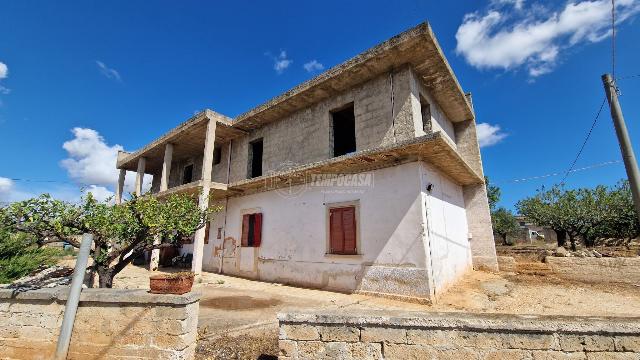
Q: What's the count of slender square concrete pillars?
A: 4